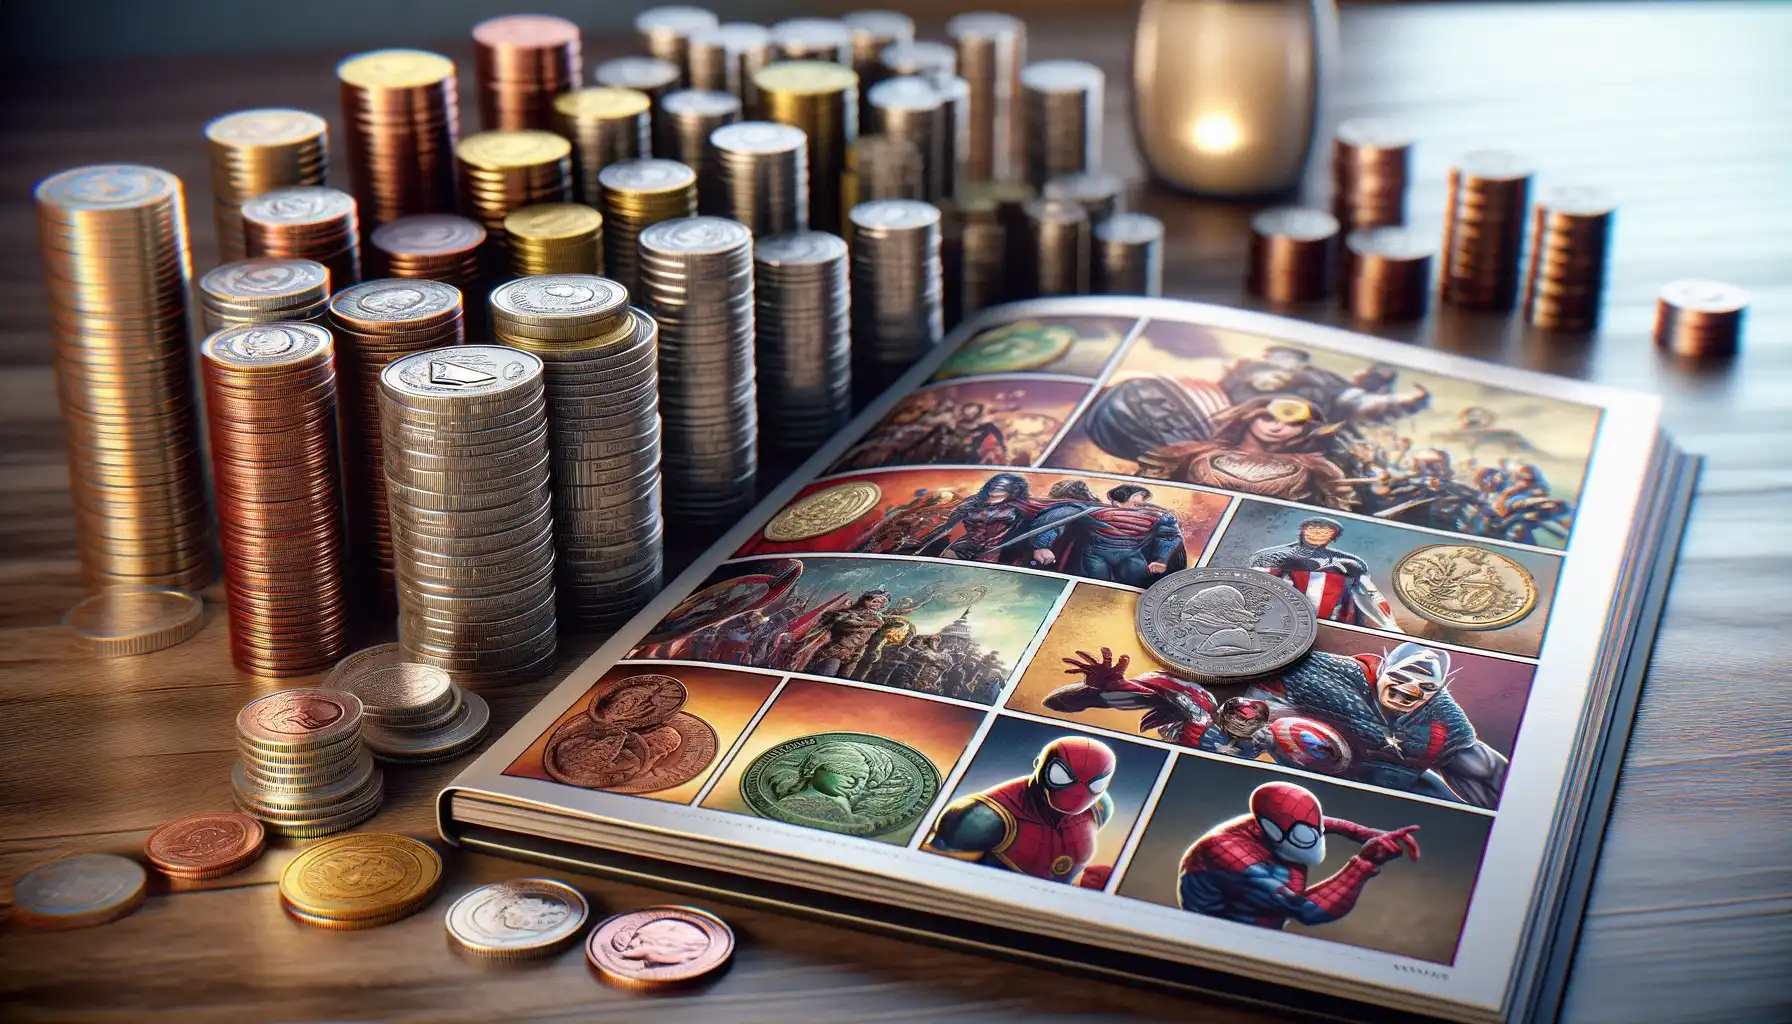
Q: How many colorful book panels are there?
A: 11